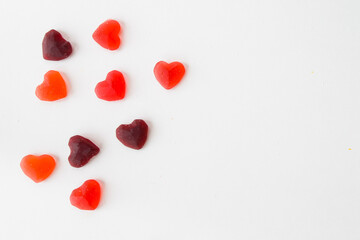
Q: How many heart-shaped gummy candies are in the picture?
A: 9